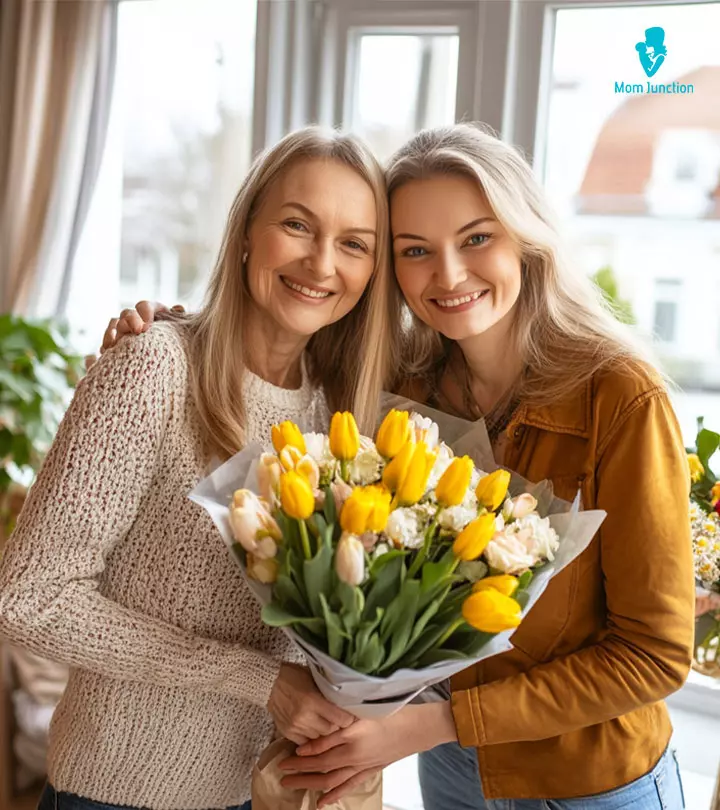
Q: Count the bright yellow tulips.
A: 12